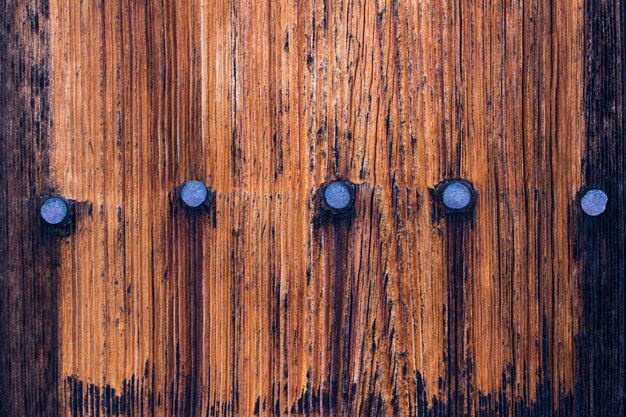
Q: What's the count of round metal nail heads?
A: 5